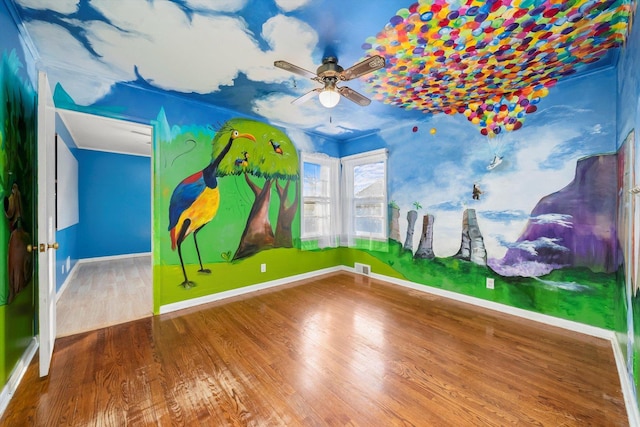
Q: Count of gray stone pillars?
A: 4